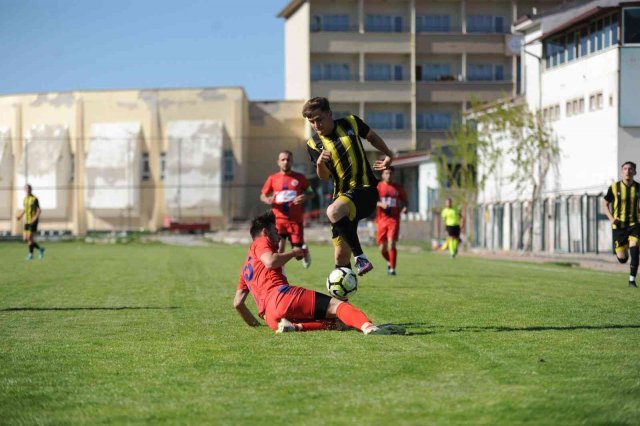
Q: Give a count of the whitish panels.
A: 4